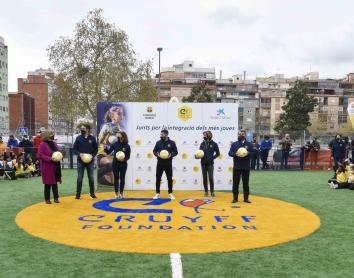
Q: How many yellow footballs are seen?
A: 6